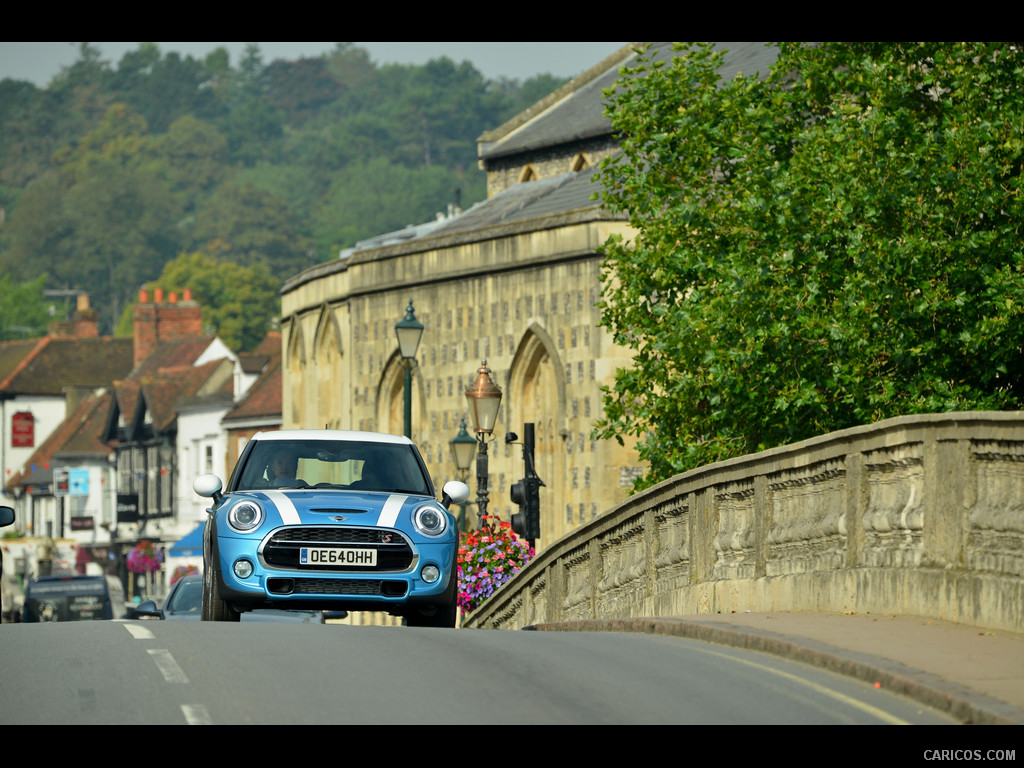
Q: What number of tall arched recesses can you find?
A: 4